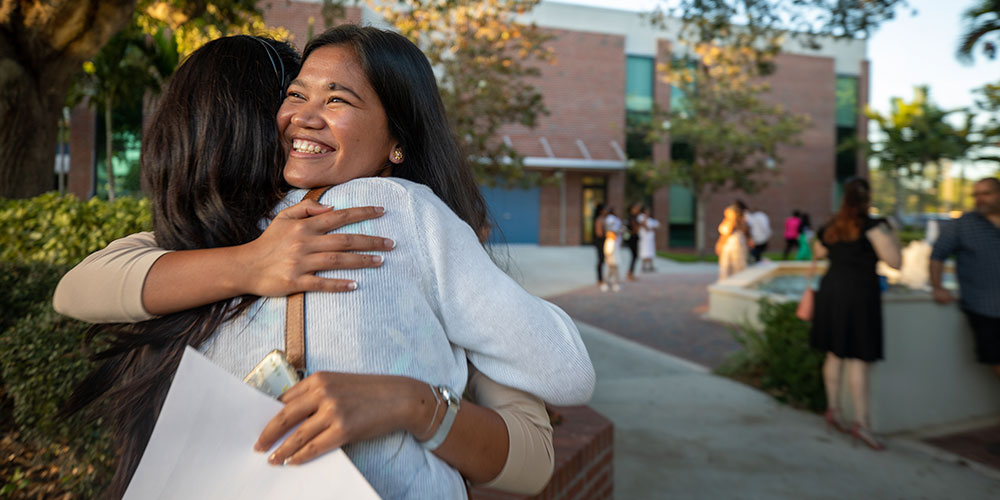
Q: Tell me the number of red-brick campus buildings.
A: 1